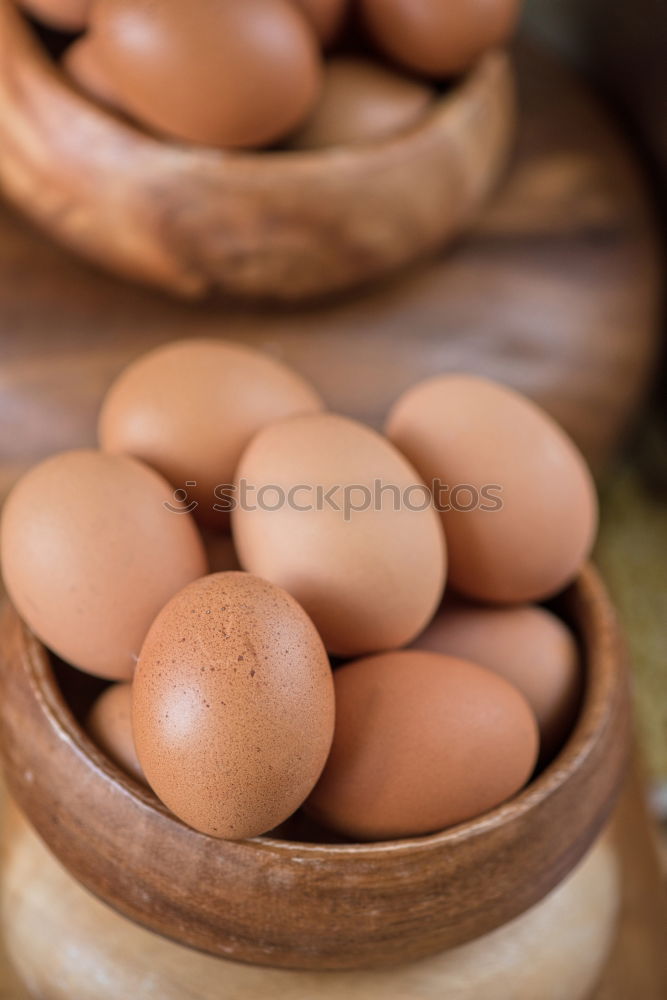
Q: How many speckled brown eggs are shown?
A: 1